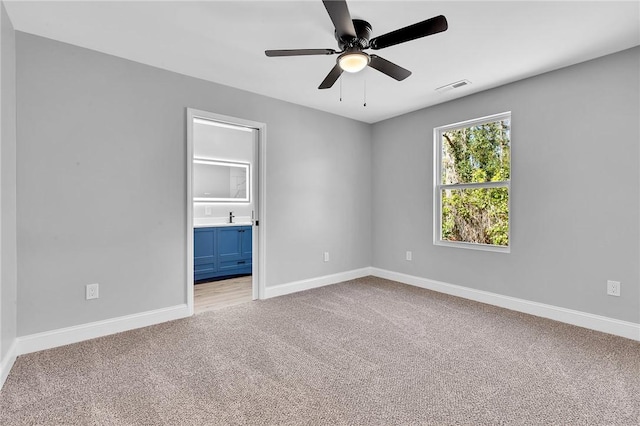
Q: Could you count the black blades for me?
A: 5